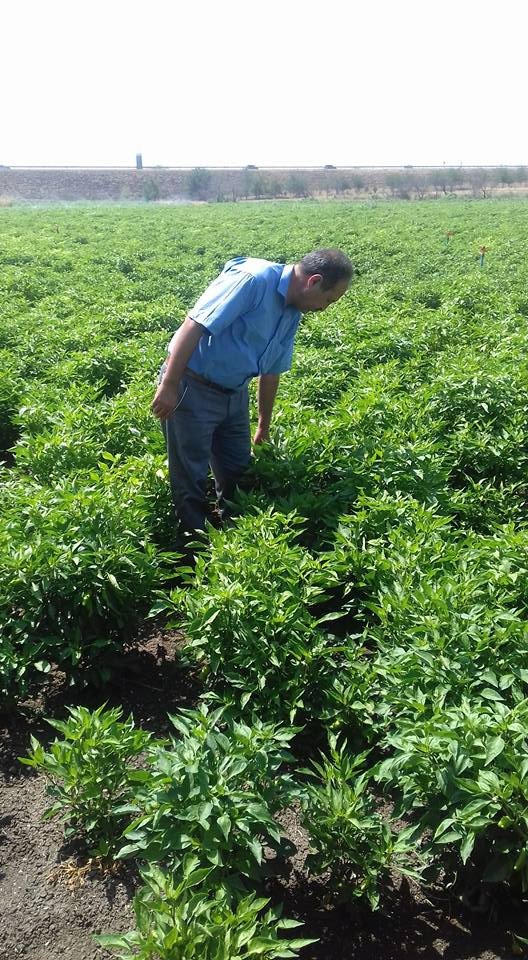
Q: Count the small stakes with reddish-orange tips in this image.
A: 2